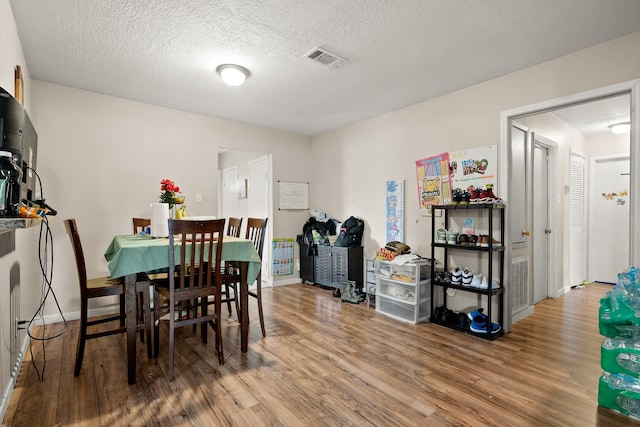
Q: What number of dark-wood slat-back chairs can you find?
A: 5